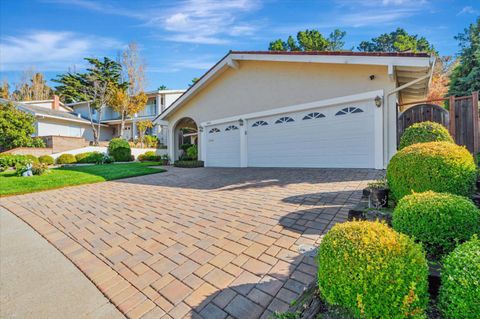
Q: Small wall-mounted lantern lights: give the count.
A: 3